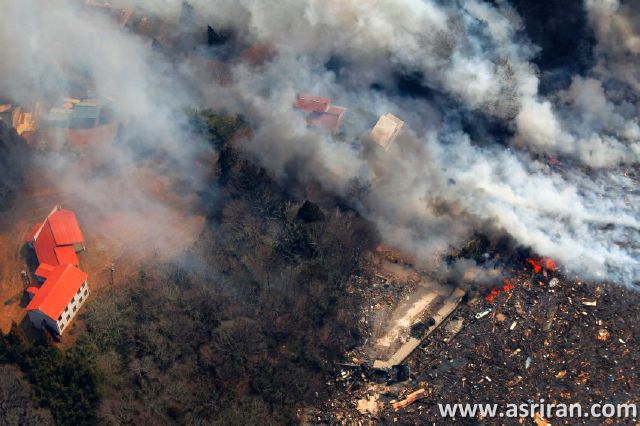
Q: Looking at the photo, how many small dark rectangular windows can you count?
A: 10